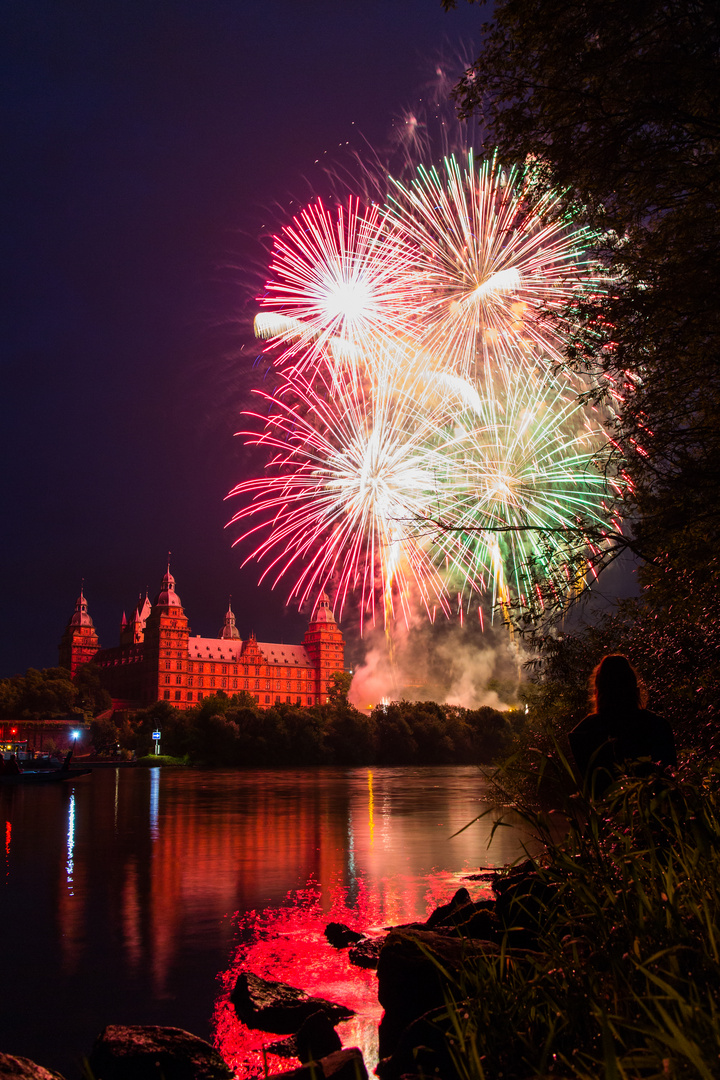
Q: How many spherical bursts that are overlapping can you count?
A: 4